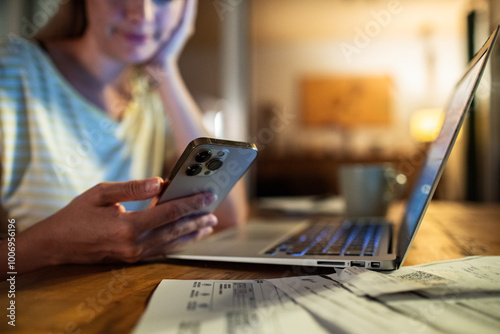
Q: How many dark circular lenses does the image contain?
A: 3